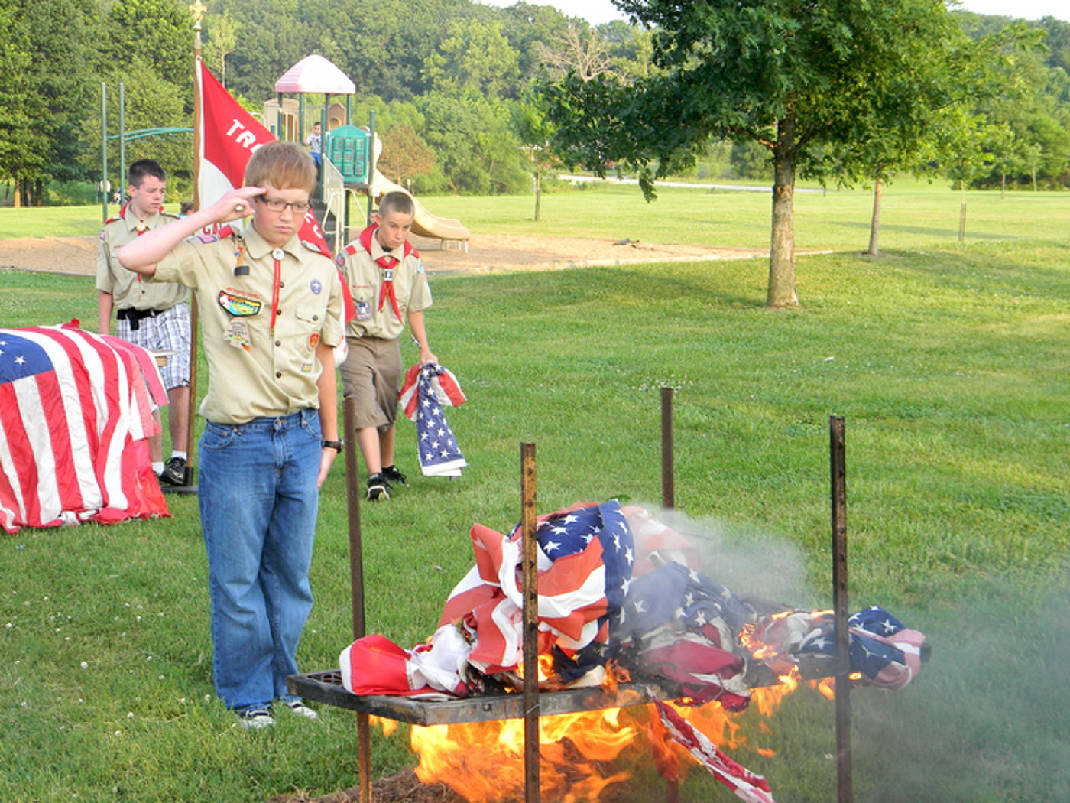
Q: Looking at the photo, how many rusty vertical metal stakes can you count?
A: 4